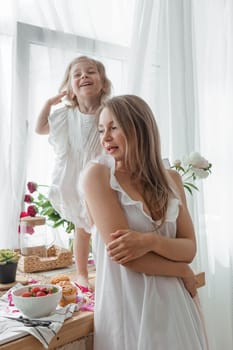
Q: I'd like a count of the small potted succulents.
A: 1